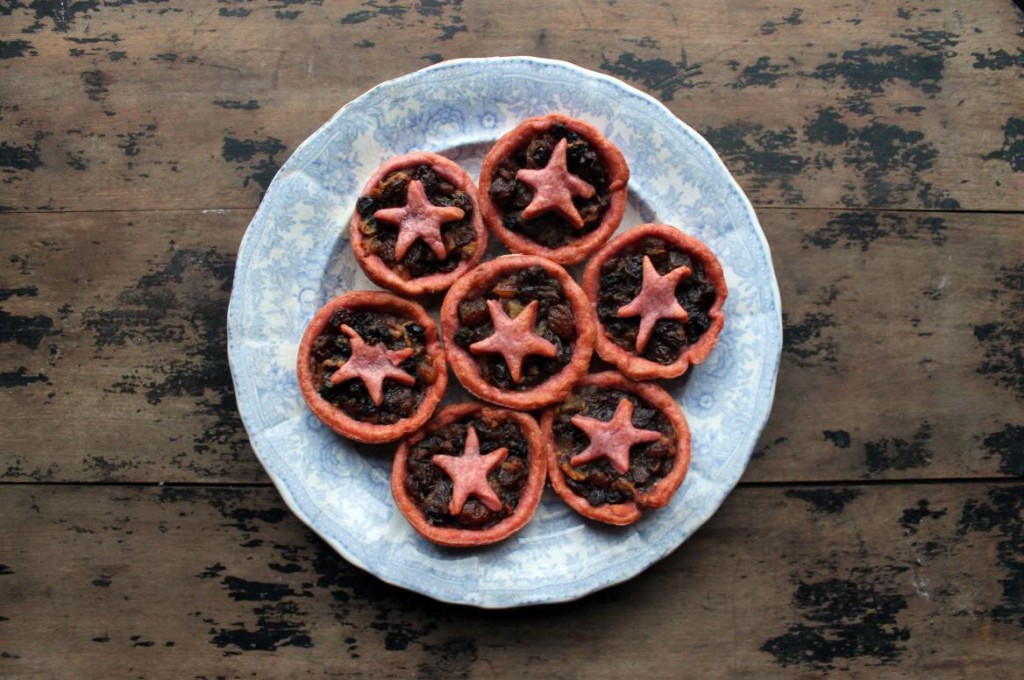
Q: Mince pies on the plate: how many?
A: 7